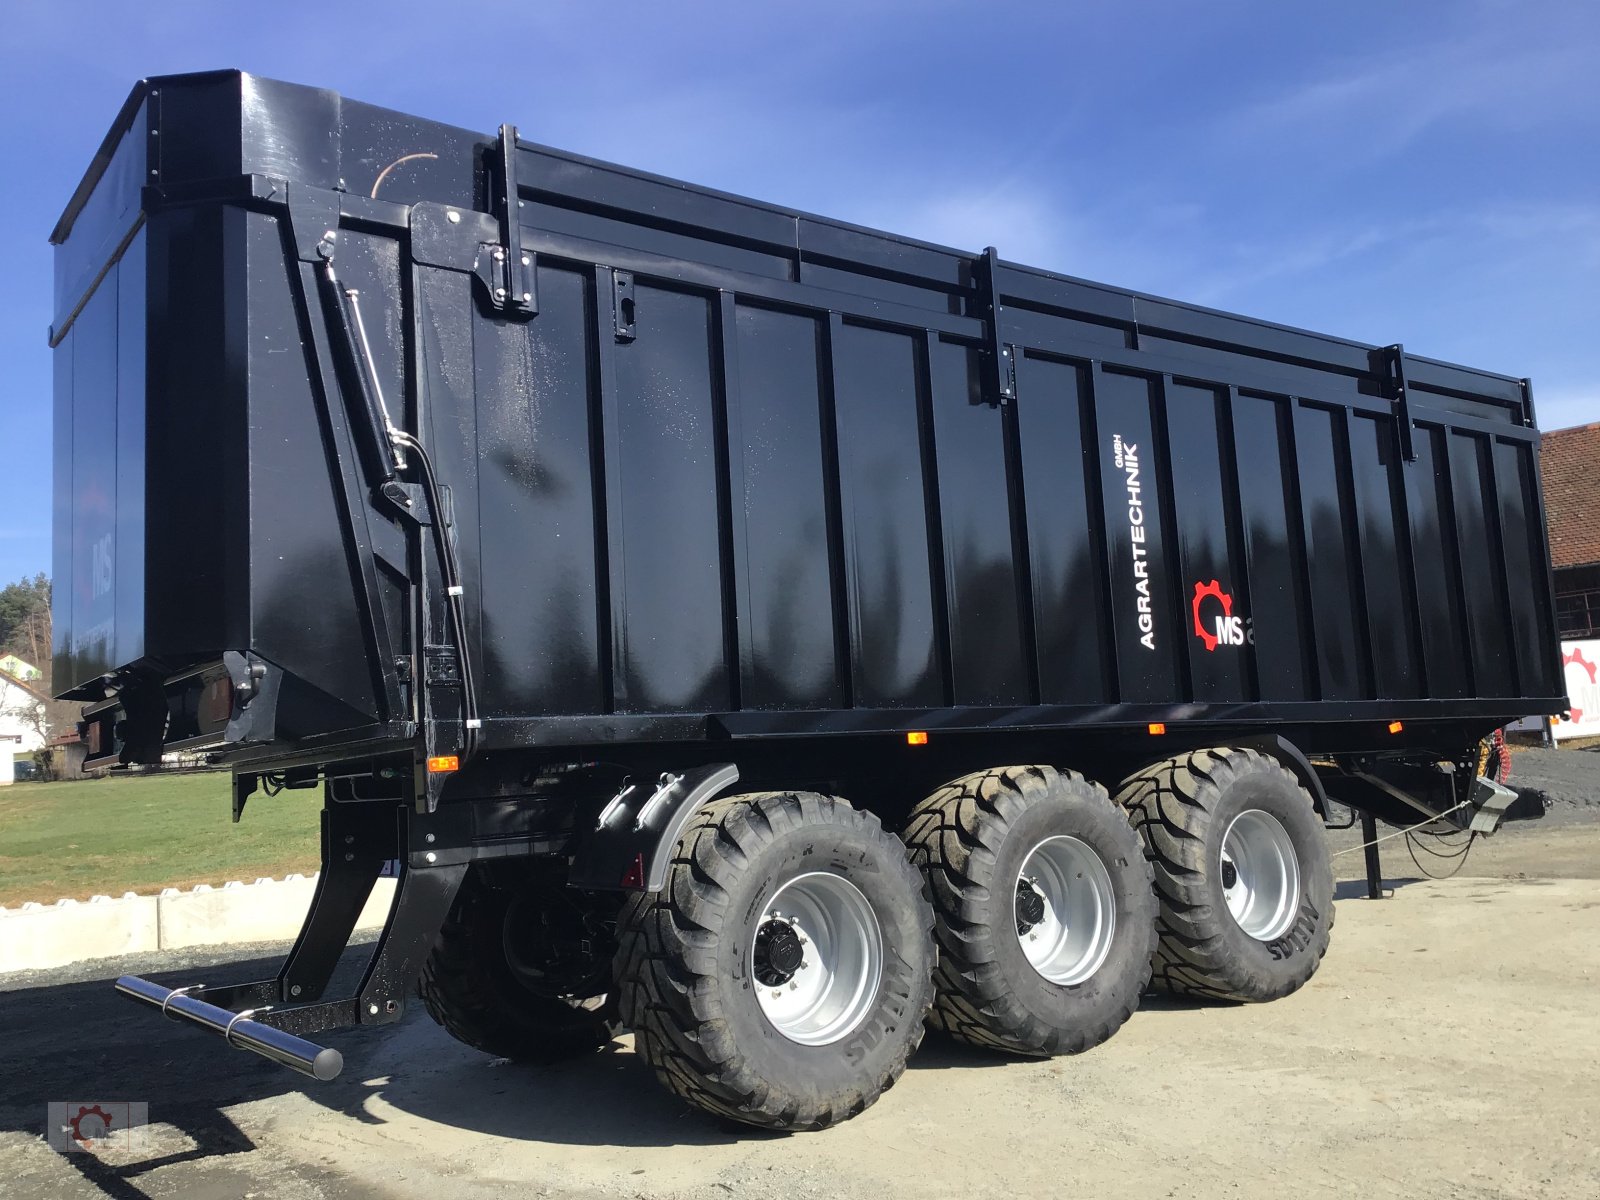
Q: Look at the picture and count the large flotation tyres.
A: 4